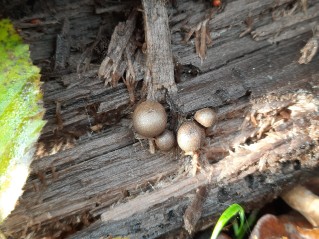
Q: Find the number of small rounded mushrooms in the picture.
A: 4